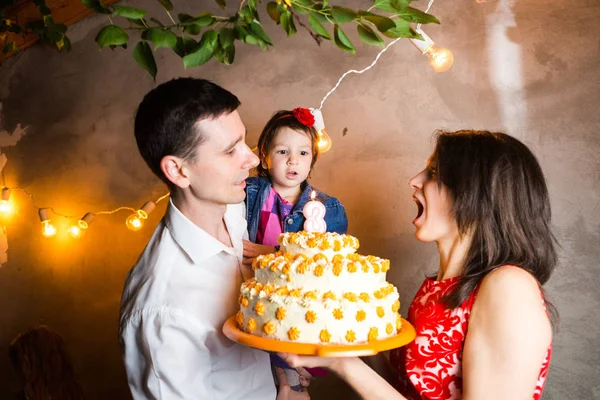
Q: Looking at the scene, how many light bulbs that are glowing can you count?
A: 6